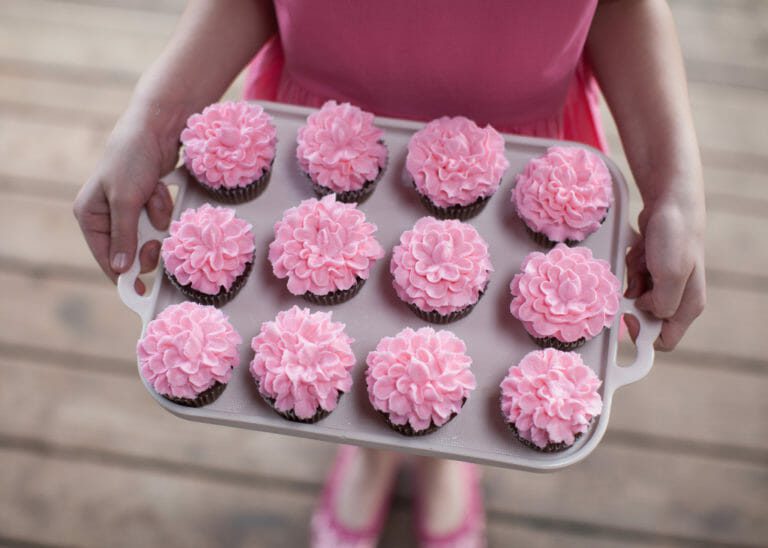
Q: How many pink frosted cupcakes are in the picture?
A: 12